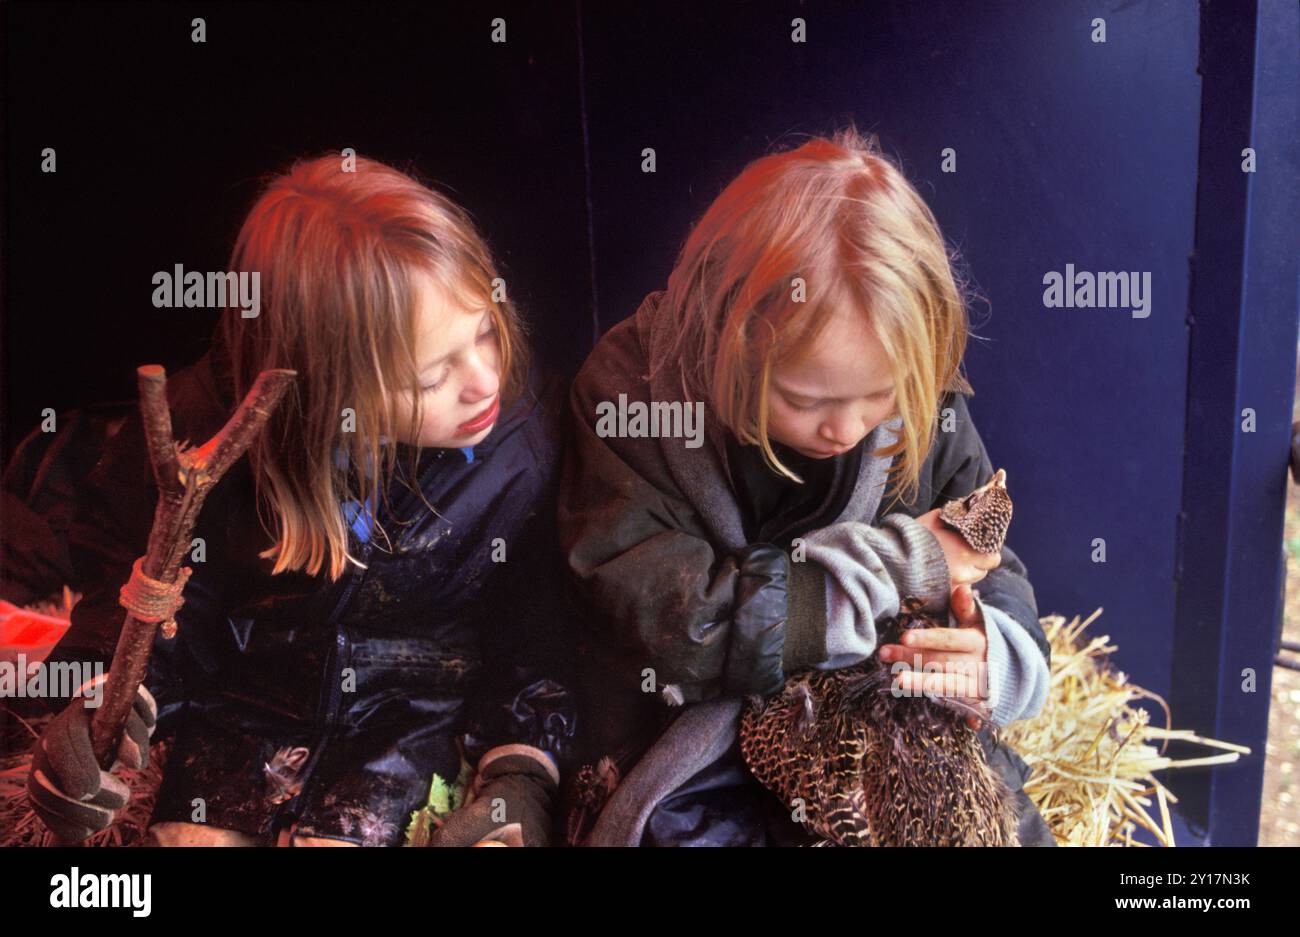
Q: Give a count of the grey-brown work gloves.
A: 2